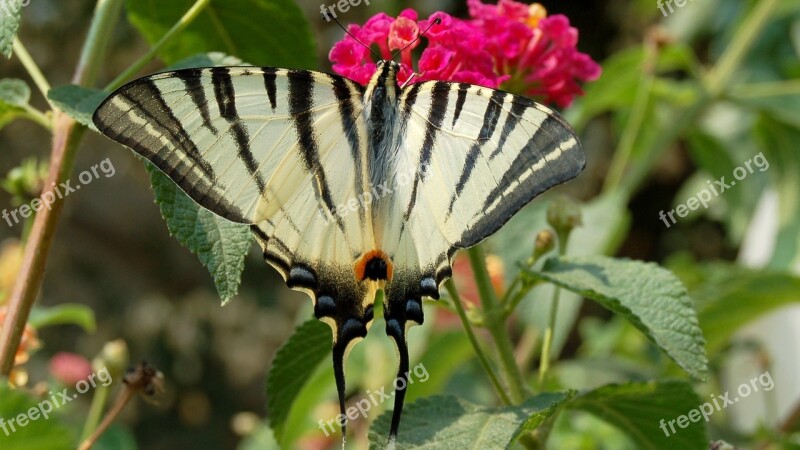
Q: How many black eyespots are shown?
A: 1